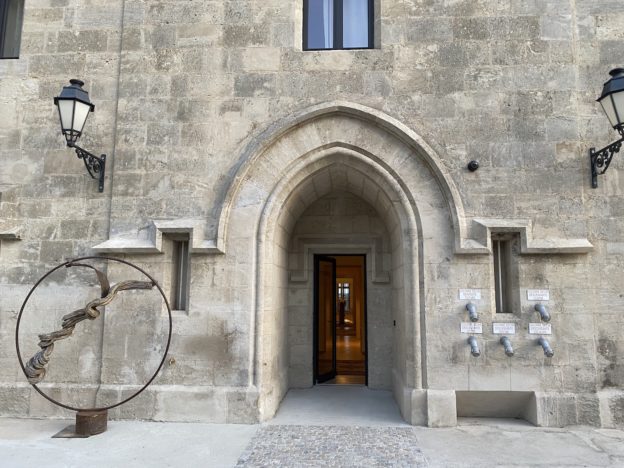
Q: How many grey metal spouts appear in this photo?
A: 5